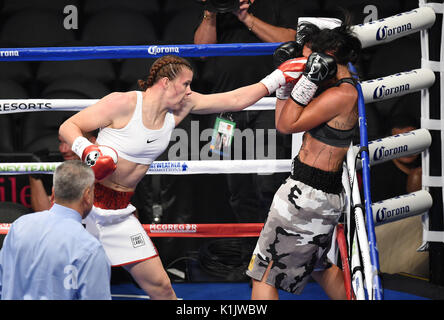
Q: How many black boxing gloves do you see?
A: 2